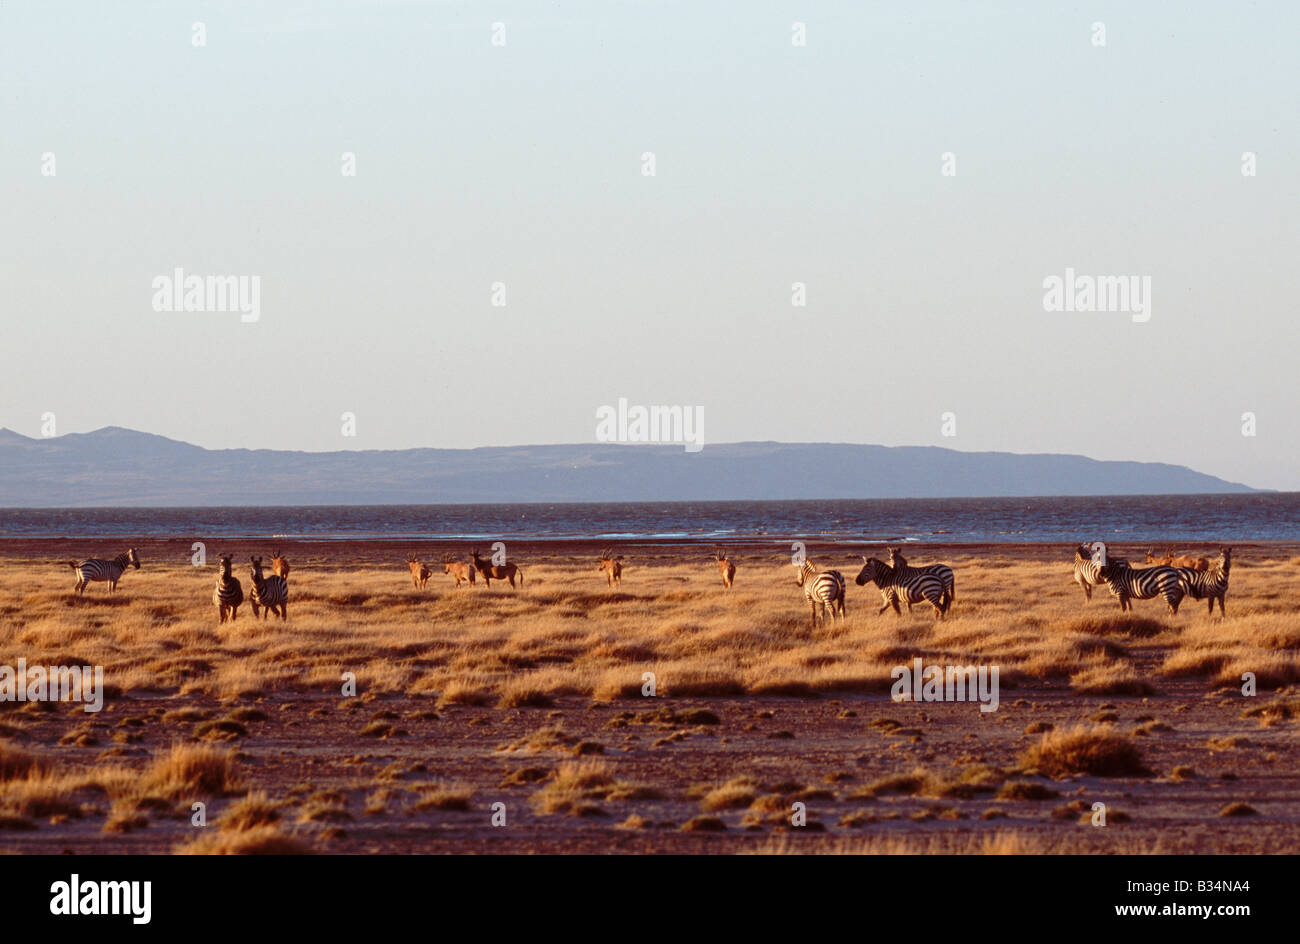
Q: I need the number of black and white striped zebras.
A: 9